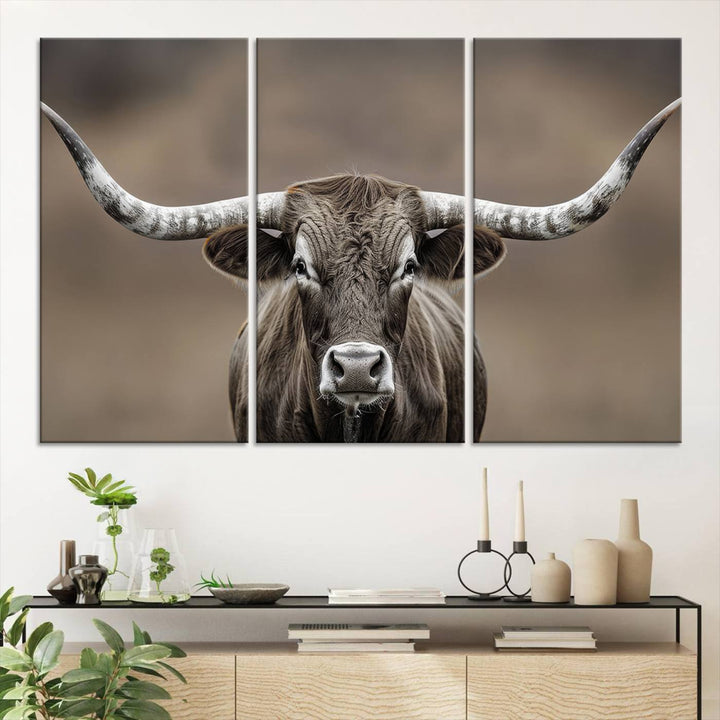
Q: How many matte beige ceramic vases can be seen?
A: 3